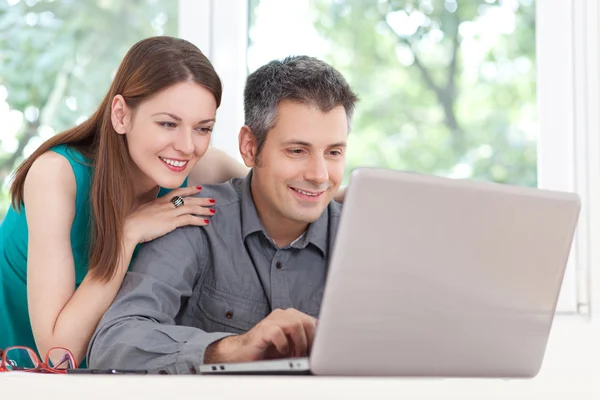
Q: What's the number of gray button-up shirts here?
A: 1